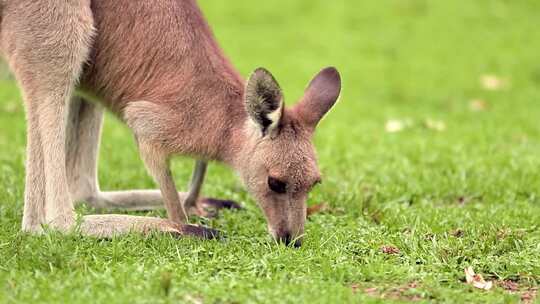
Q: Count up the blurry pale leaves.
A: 4